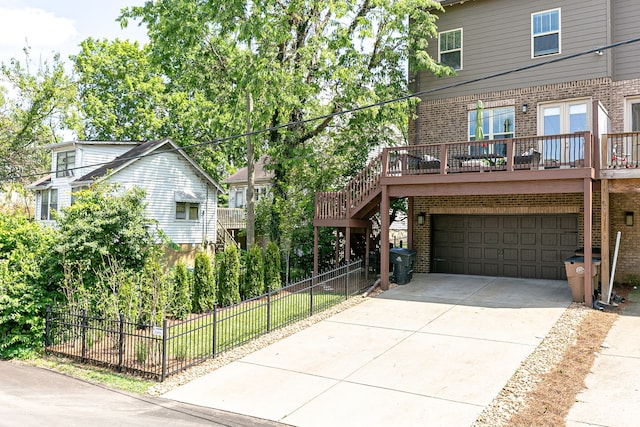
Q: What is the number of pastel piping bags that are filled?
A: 0